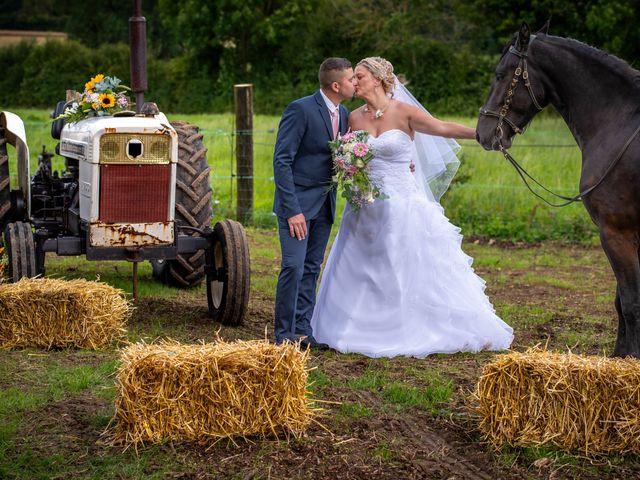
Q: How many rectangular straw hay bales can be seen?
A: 3